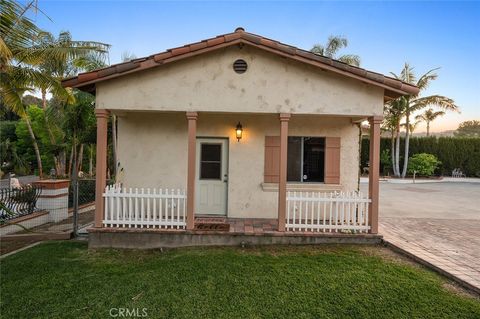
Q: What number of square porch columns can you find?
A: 4